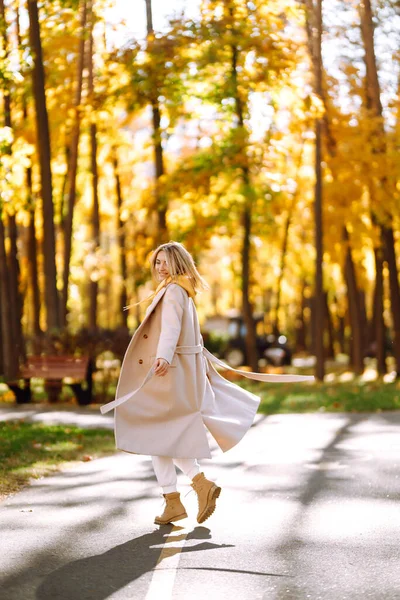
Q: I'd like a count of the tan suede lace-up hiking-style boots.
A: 2